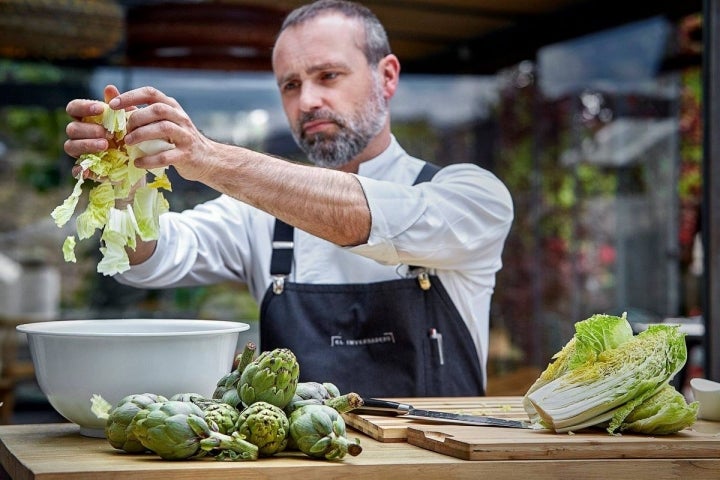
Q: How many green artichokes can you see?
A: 9